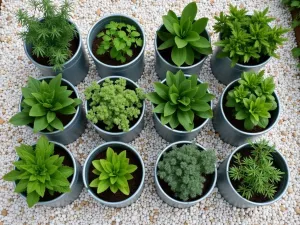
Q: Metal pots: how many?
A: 12